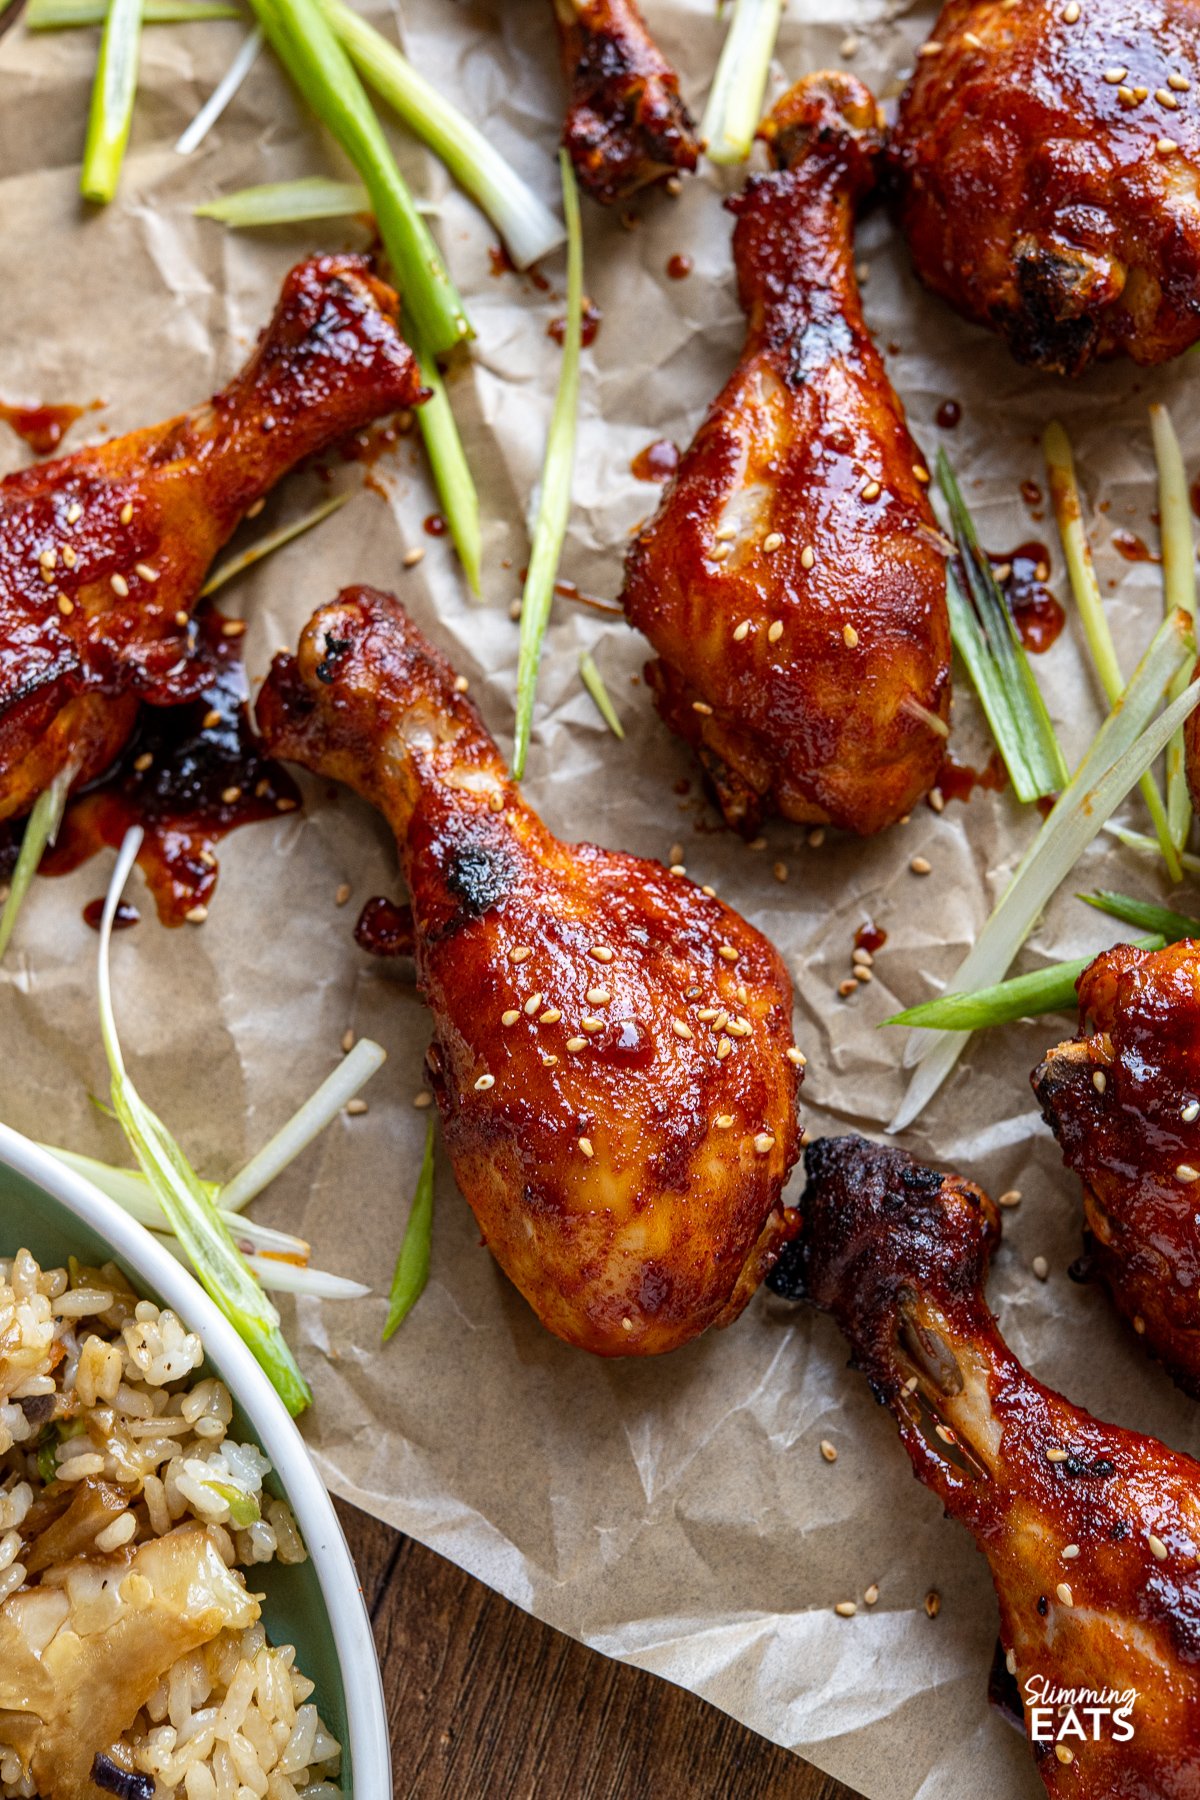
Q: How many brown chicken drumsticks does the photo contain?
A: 7